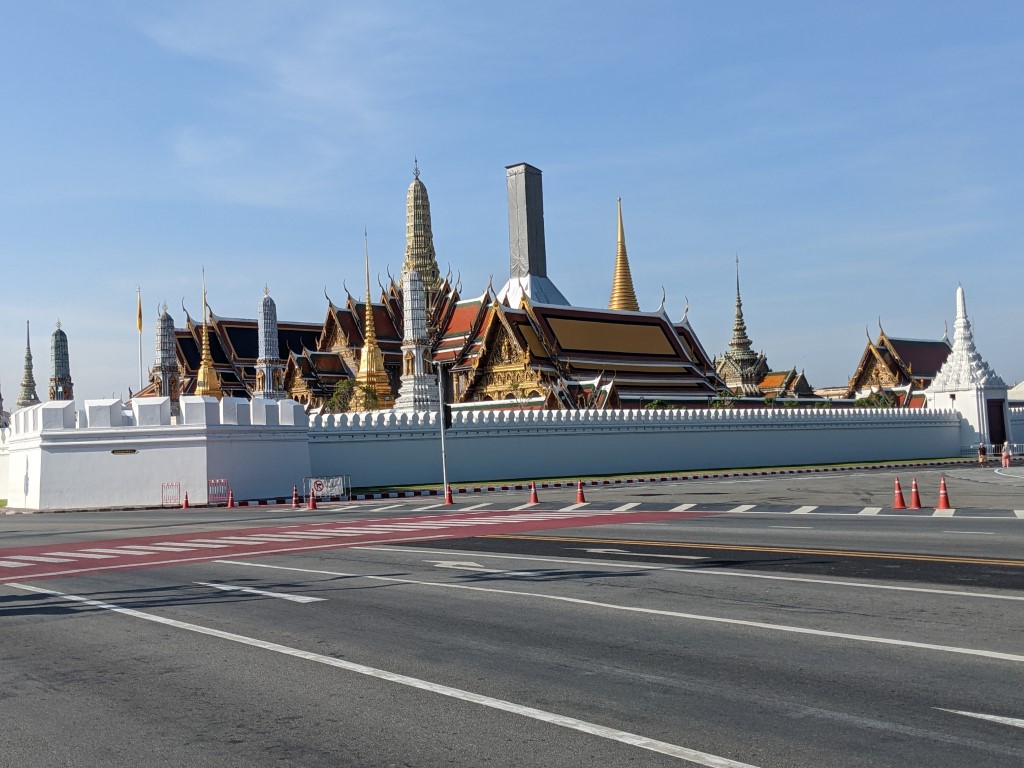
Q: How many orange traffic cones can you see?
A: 10